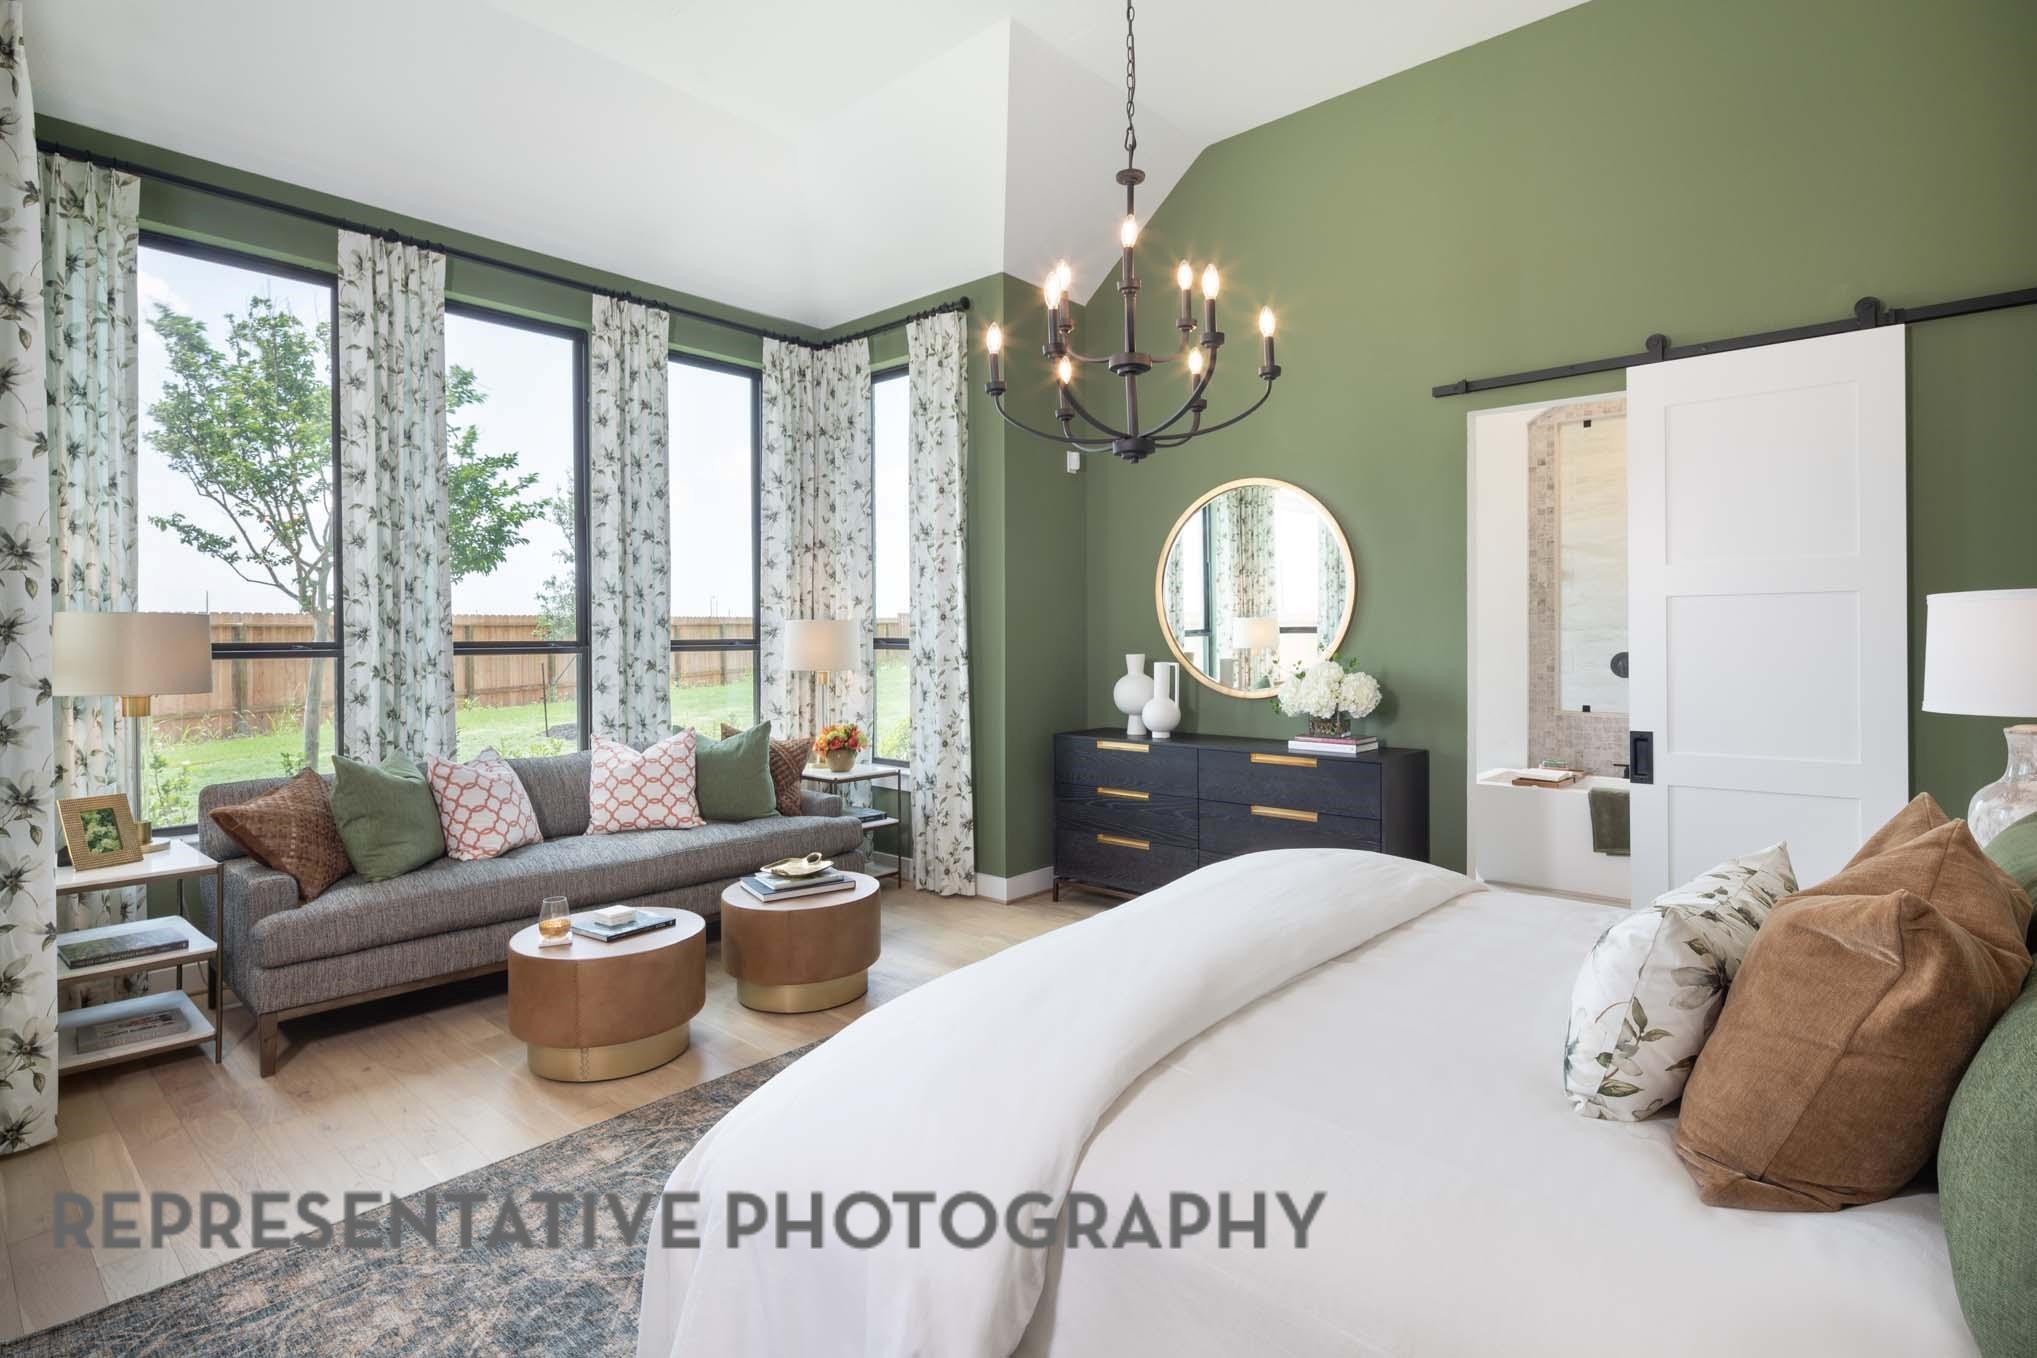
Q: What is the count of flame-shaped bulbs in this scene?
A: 9